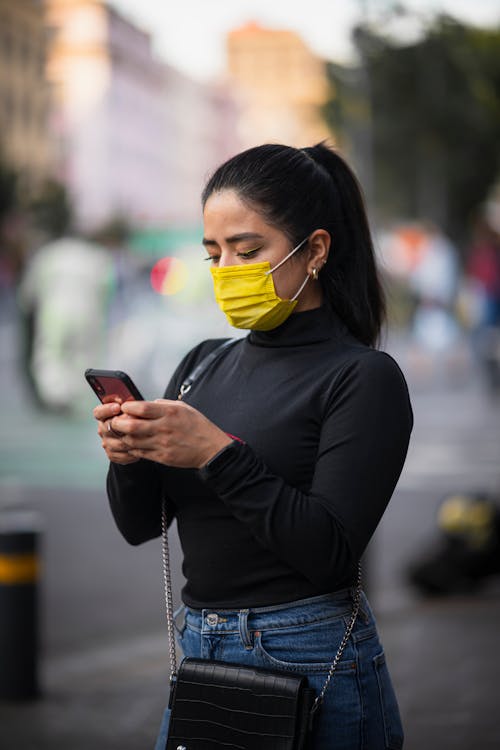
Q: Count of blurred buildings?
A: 3